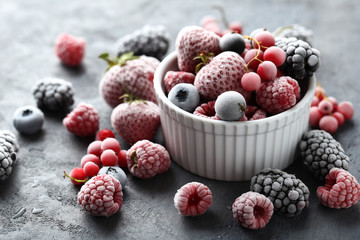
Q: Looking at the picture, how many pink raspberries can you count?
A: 11